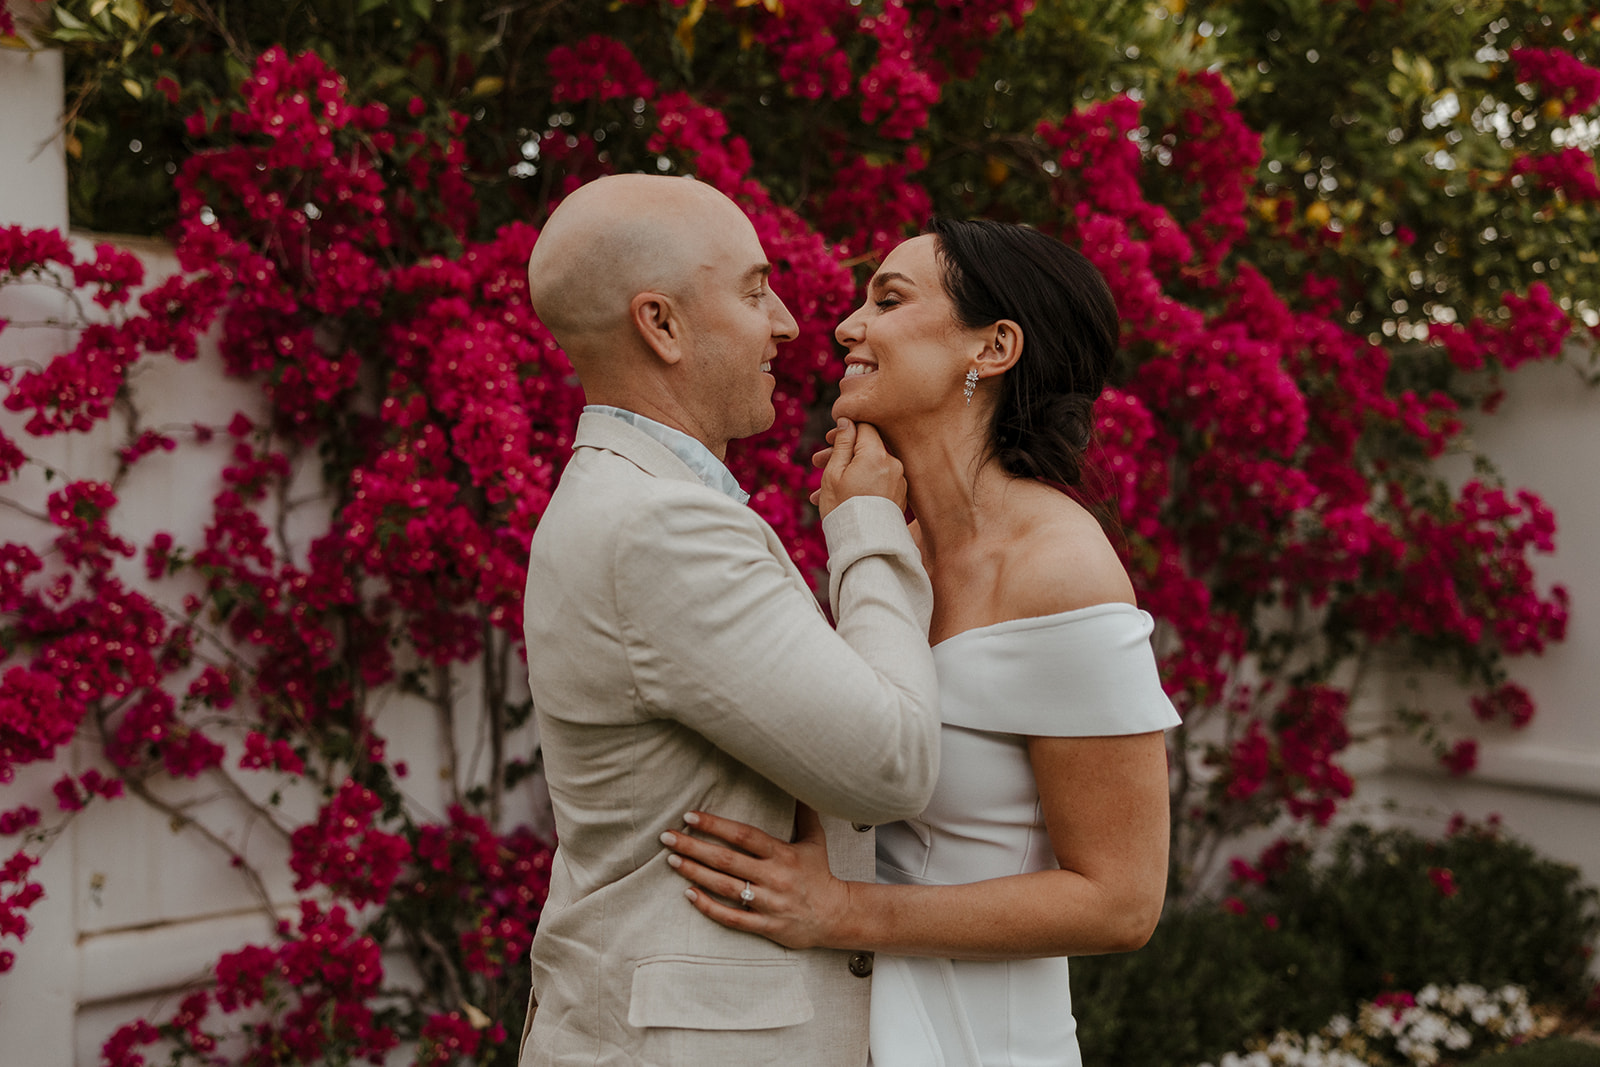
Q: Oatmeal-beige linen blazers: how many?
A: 1